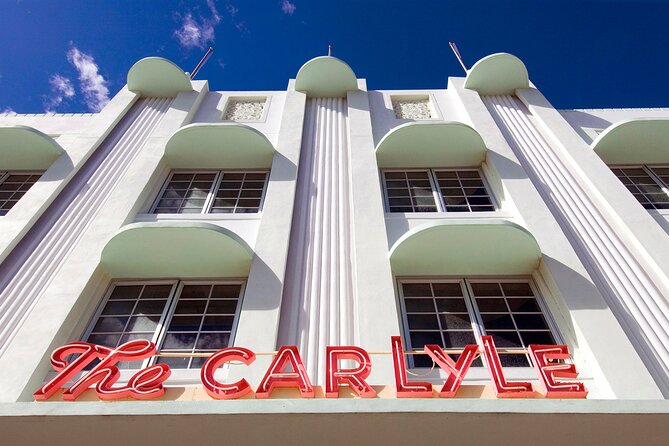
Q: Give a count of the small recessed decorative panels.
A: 2